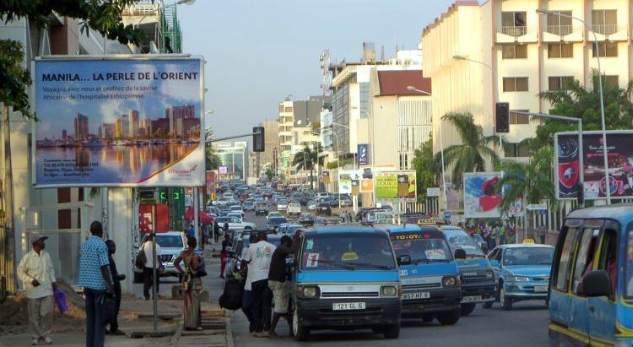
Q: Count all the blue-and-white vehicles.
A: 5